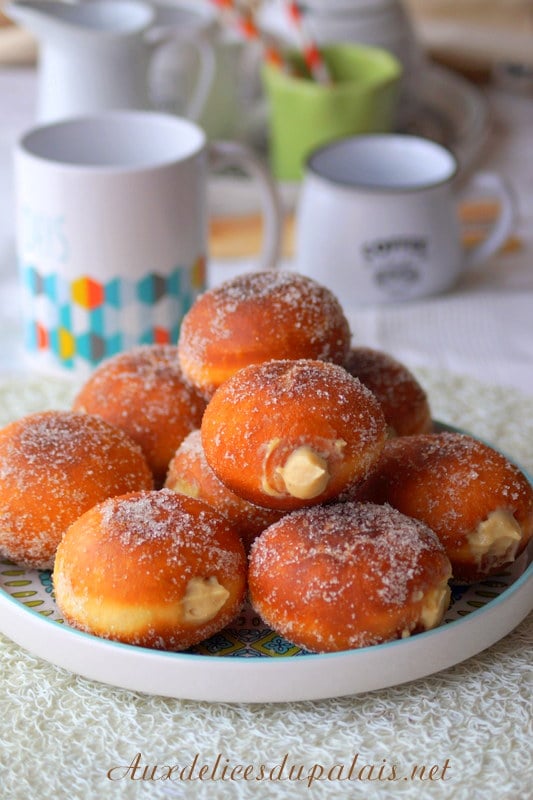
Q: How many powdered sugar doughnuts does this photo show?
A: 9